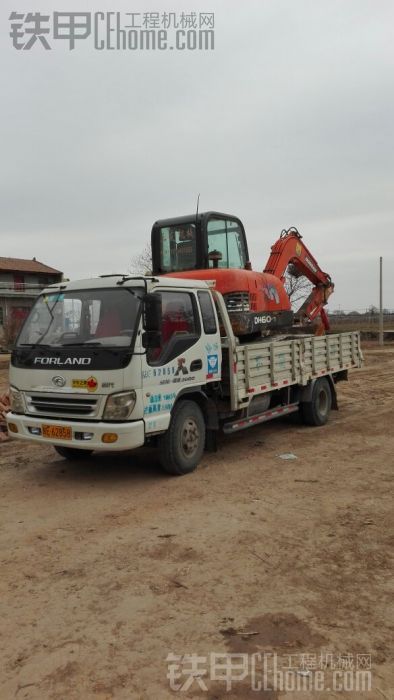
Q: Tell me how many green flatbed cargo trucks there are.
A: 0